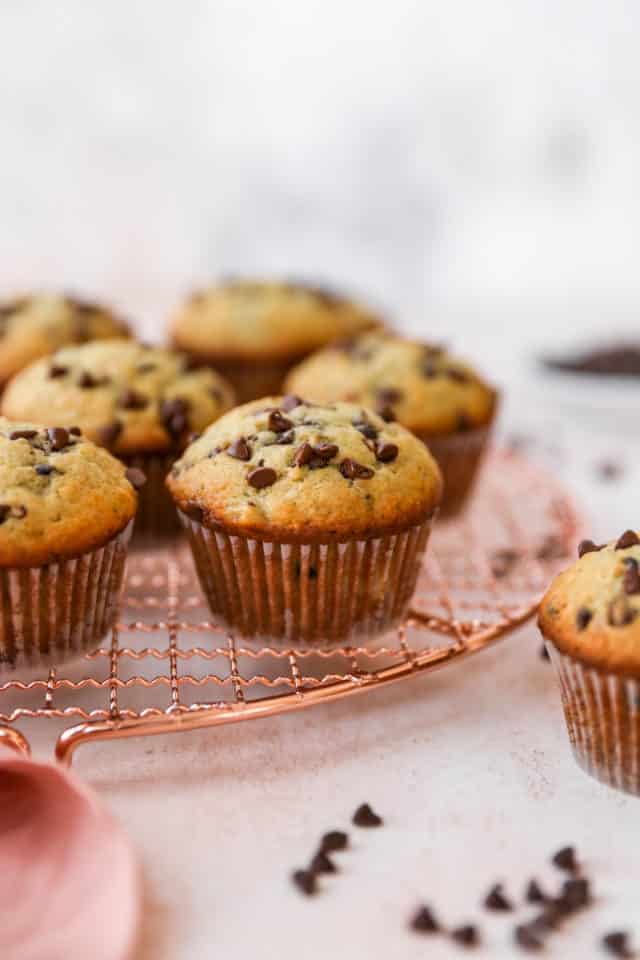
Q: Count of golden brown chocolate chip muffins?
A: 7